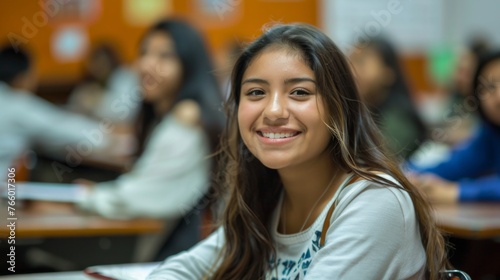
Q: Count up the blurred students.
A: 6